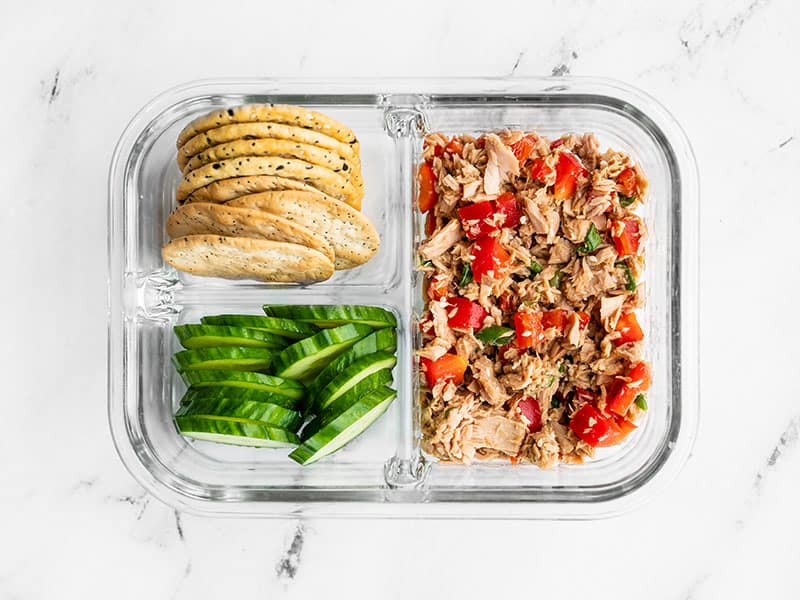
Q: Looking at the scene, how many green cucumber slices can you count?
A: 13